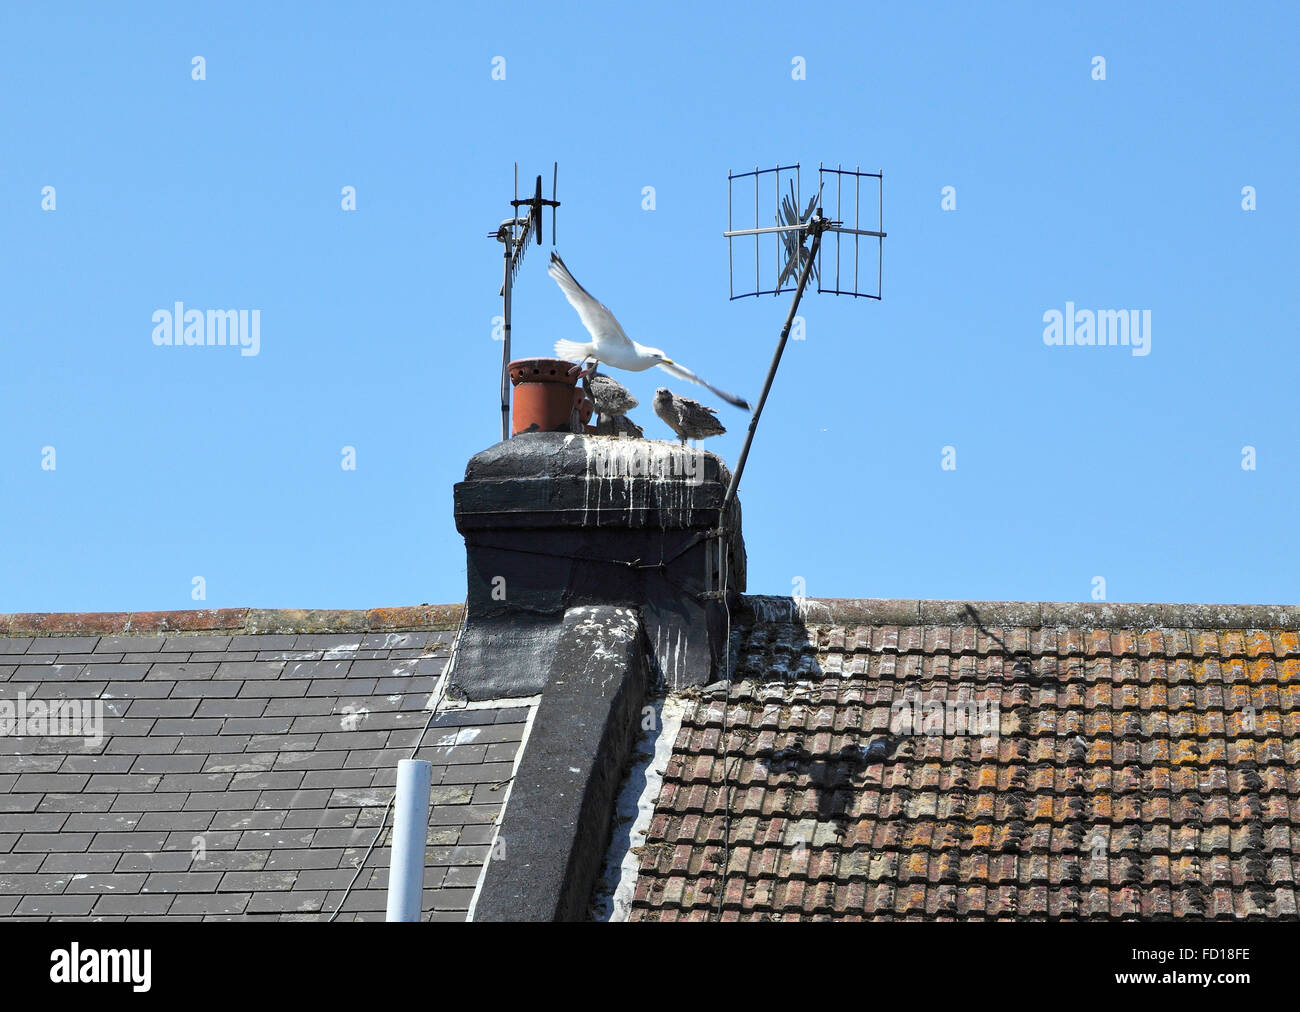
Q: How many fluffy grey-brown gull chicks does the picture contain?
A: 3